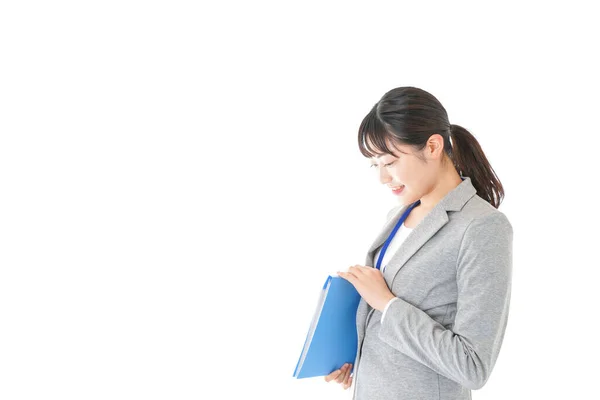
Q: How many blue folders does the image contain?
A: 1